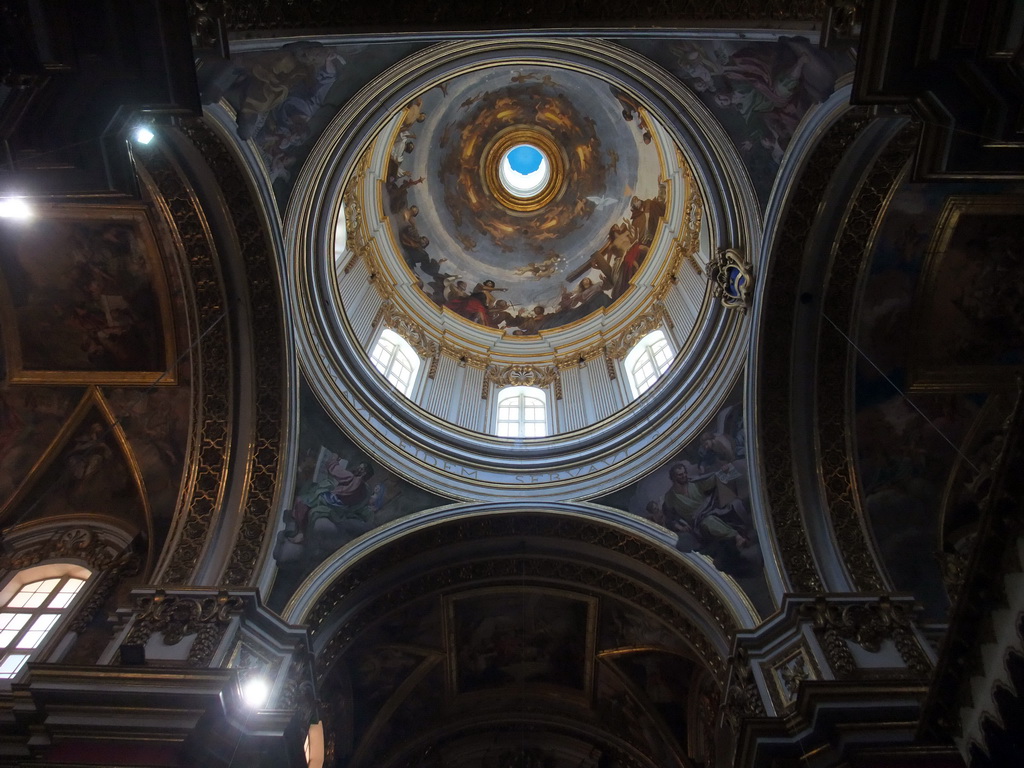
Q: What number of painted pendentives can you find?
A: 4